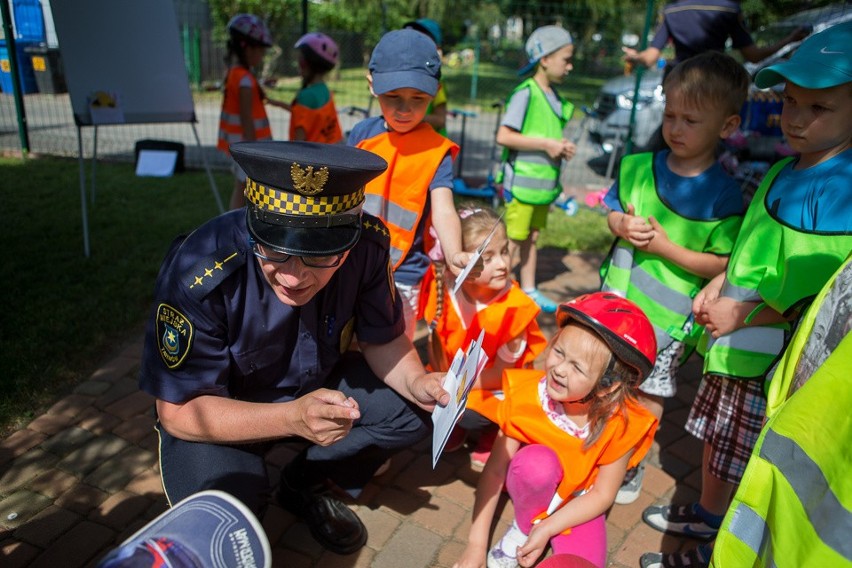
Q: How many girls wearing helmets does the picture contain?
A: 3